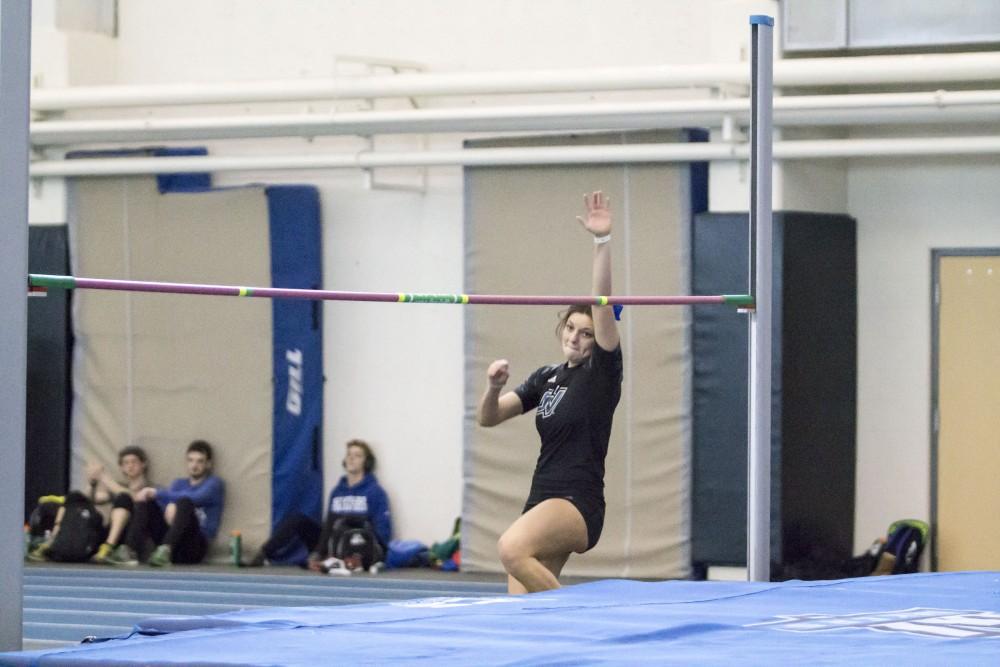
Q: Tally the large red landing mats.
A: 0